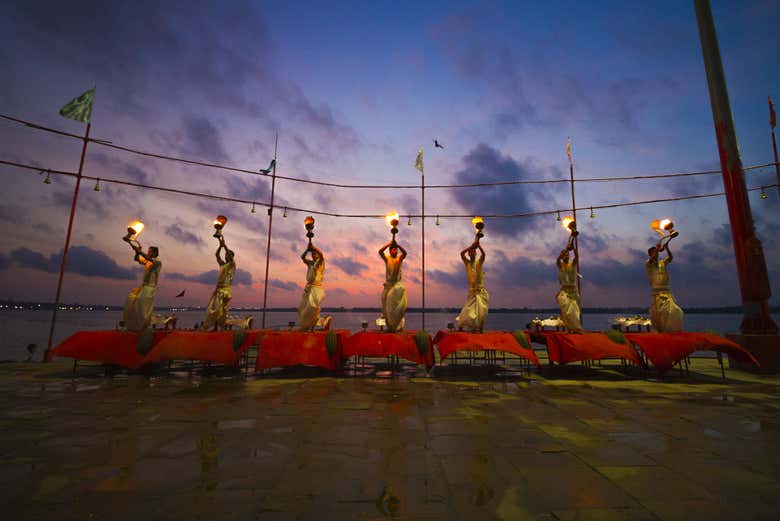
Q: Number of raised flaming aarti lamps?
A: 7